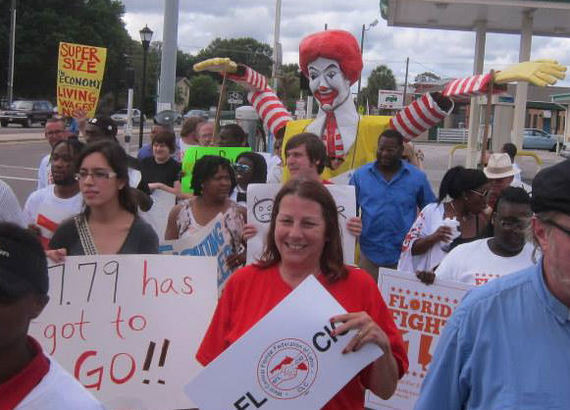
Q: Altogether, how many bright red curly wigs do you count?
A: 1